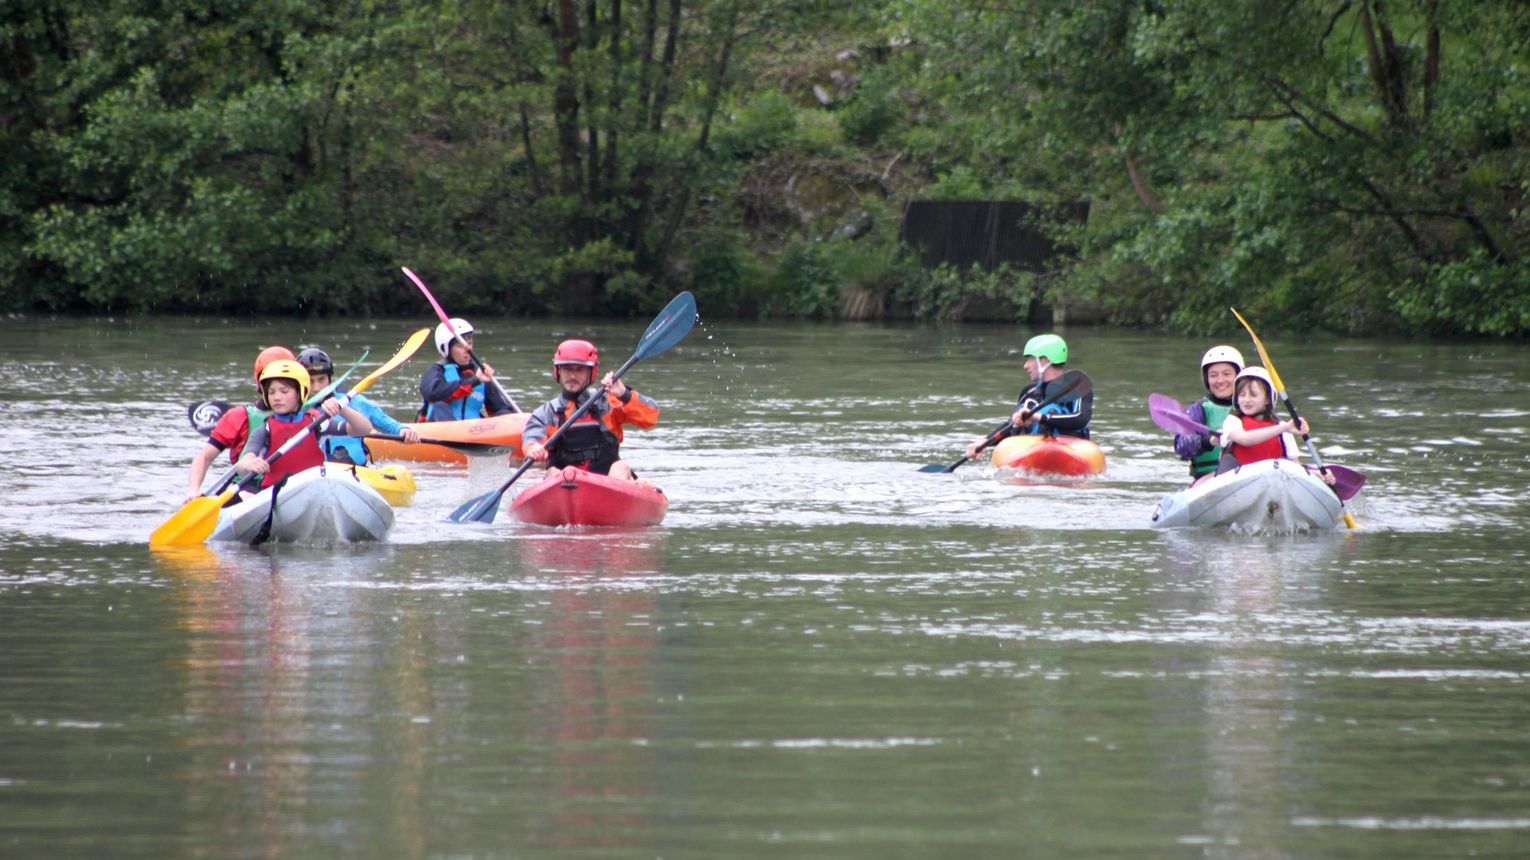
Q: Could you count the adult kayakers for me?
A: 6